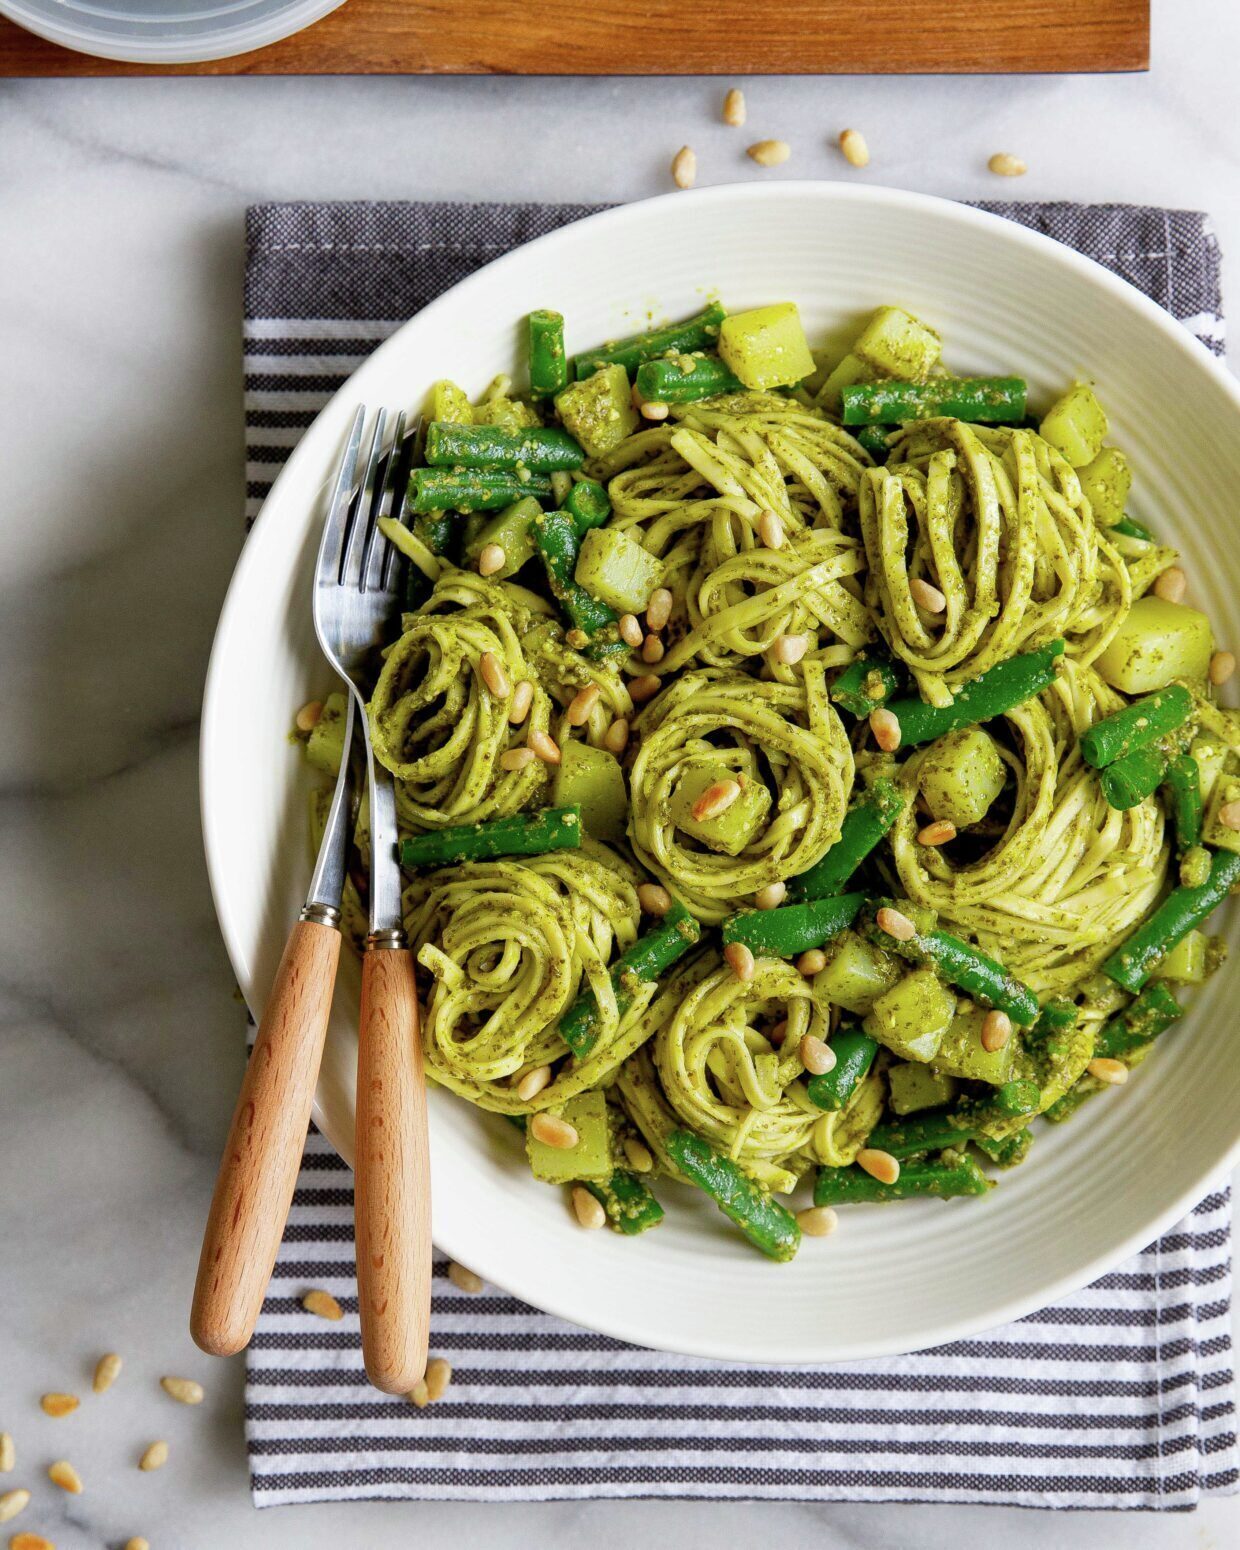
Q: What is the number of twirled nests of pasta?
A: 7